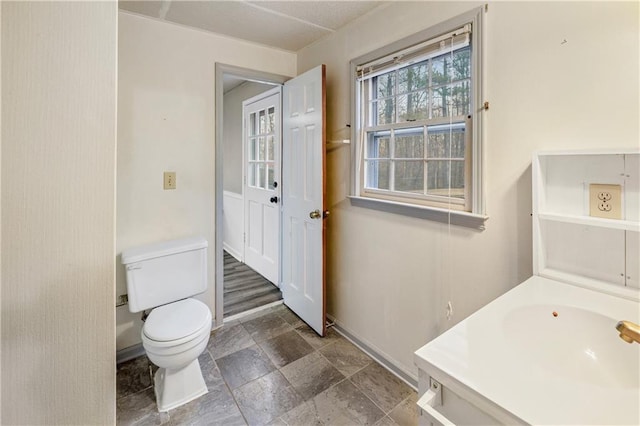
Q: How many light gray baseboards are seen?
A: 2